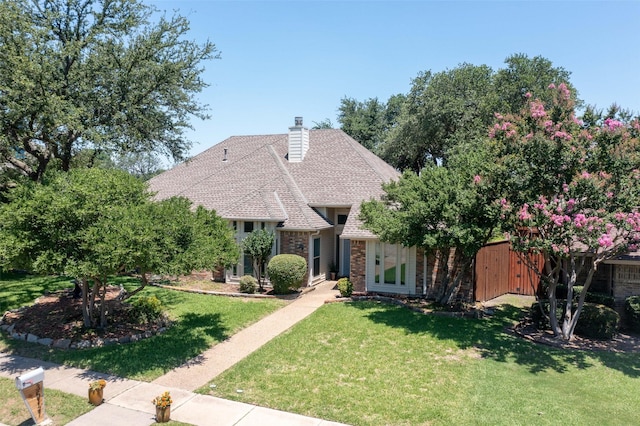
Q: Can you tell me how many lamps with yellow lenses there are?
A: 0